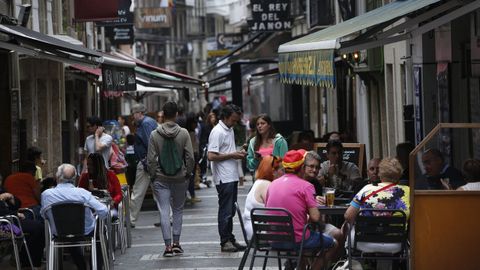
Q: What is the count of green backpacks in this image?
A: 1